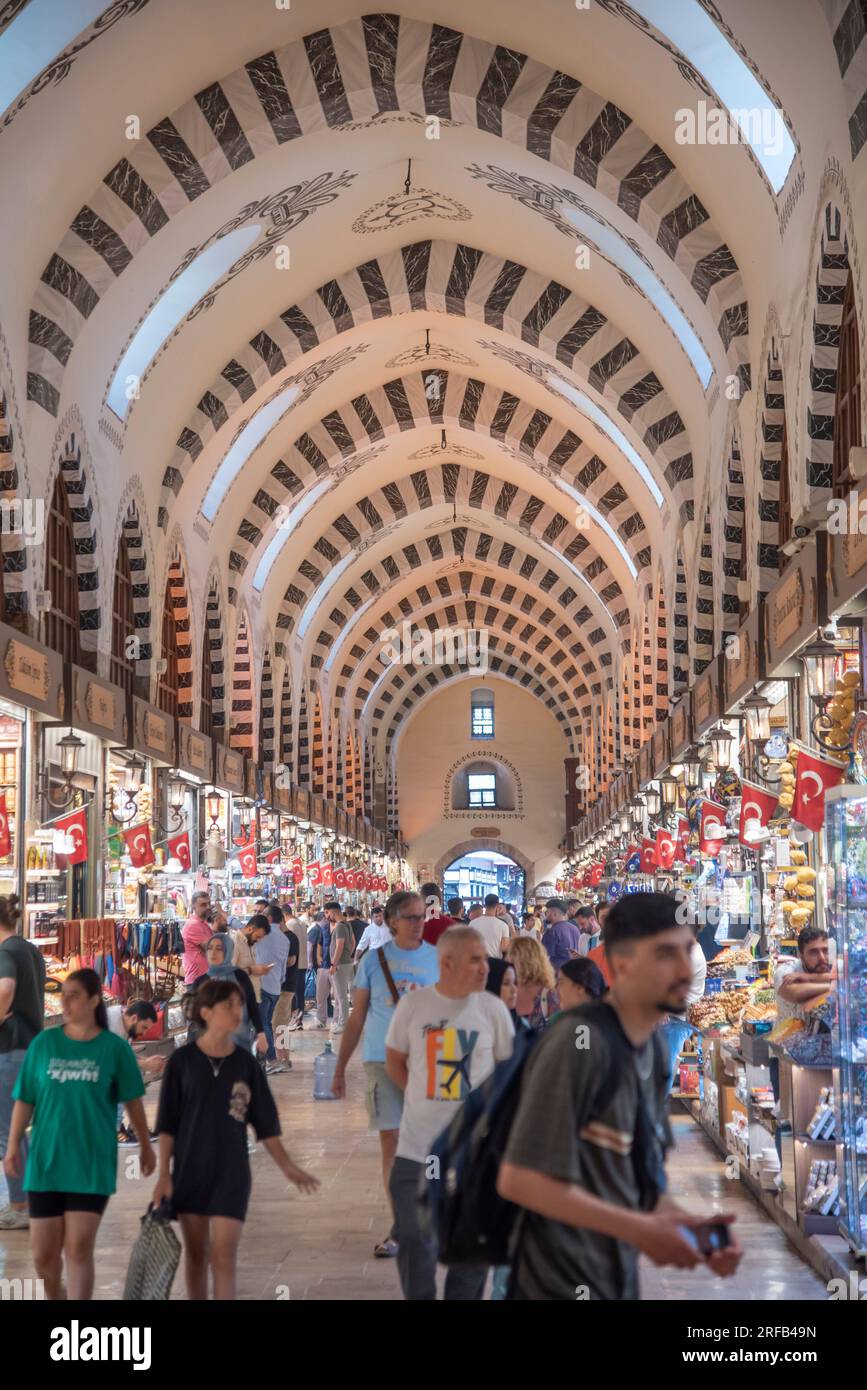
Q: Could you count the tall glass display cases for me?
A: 1